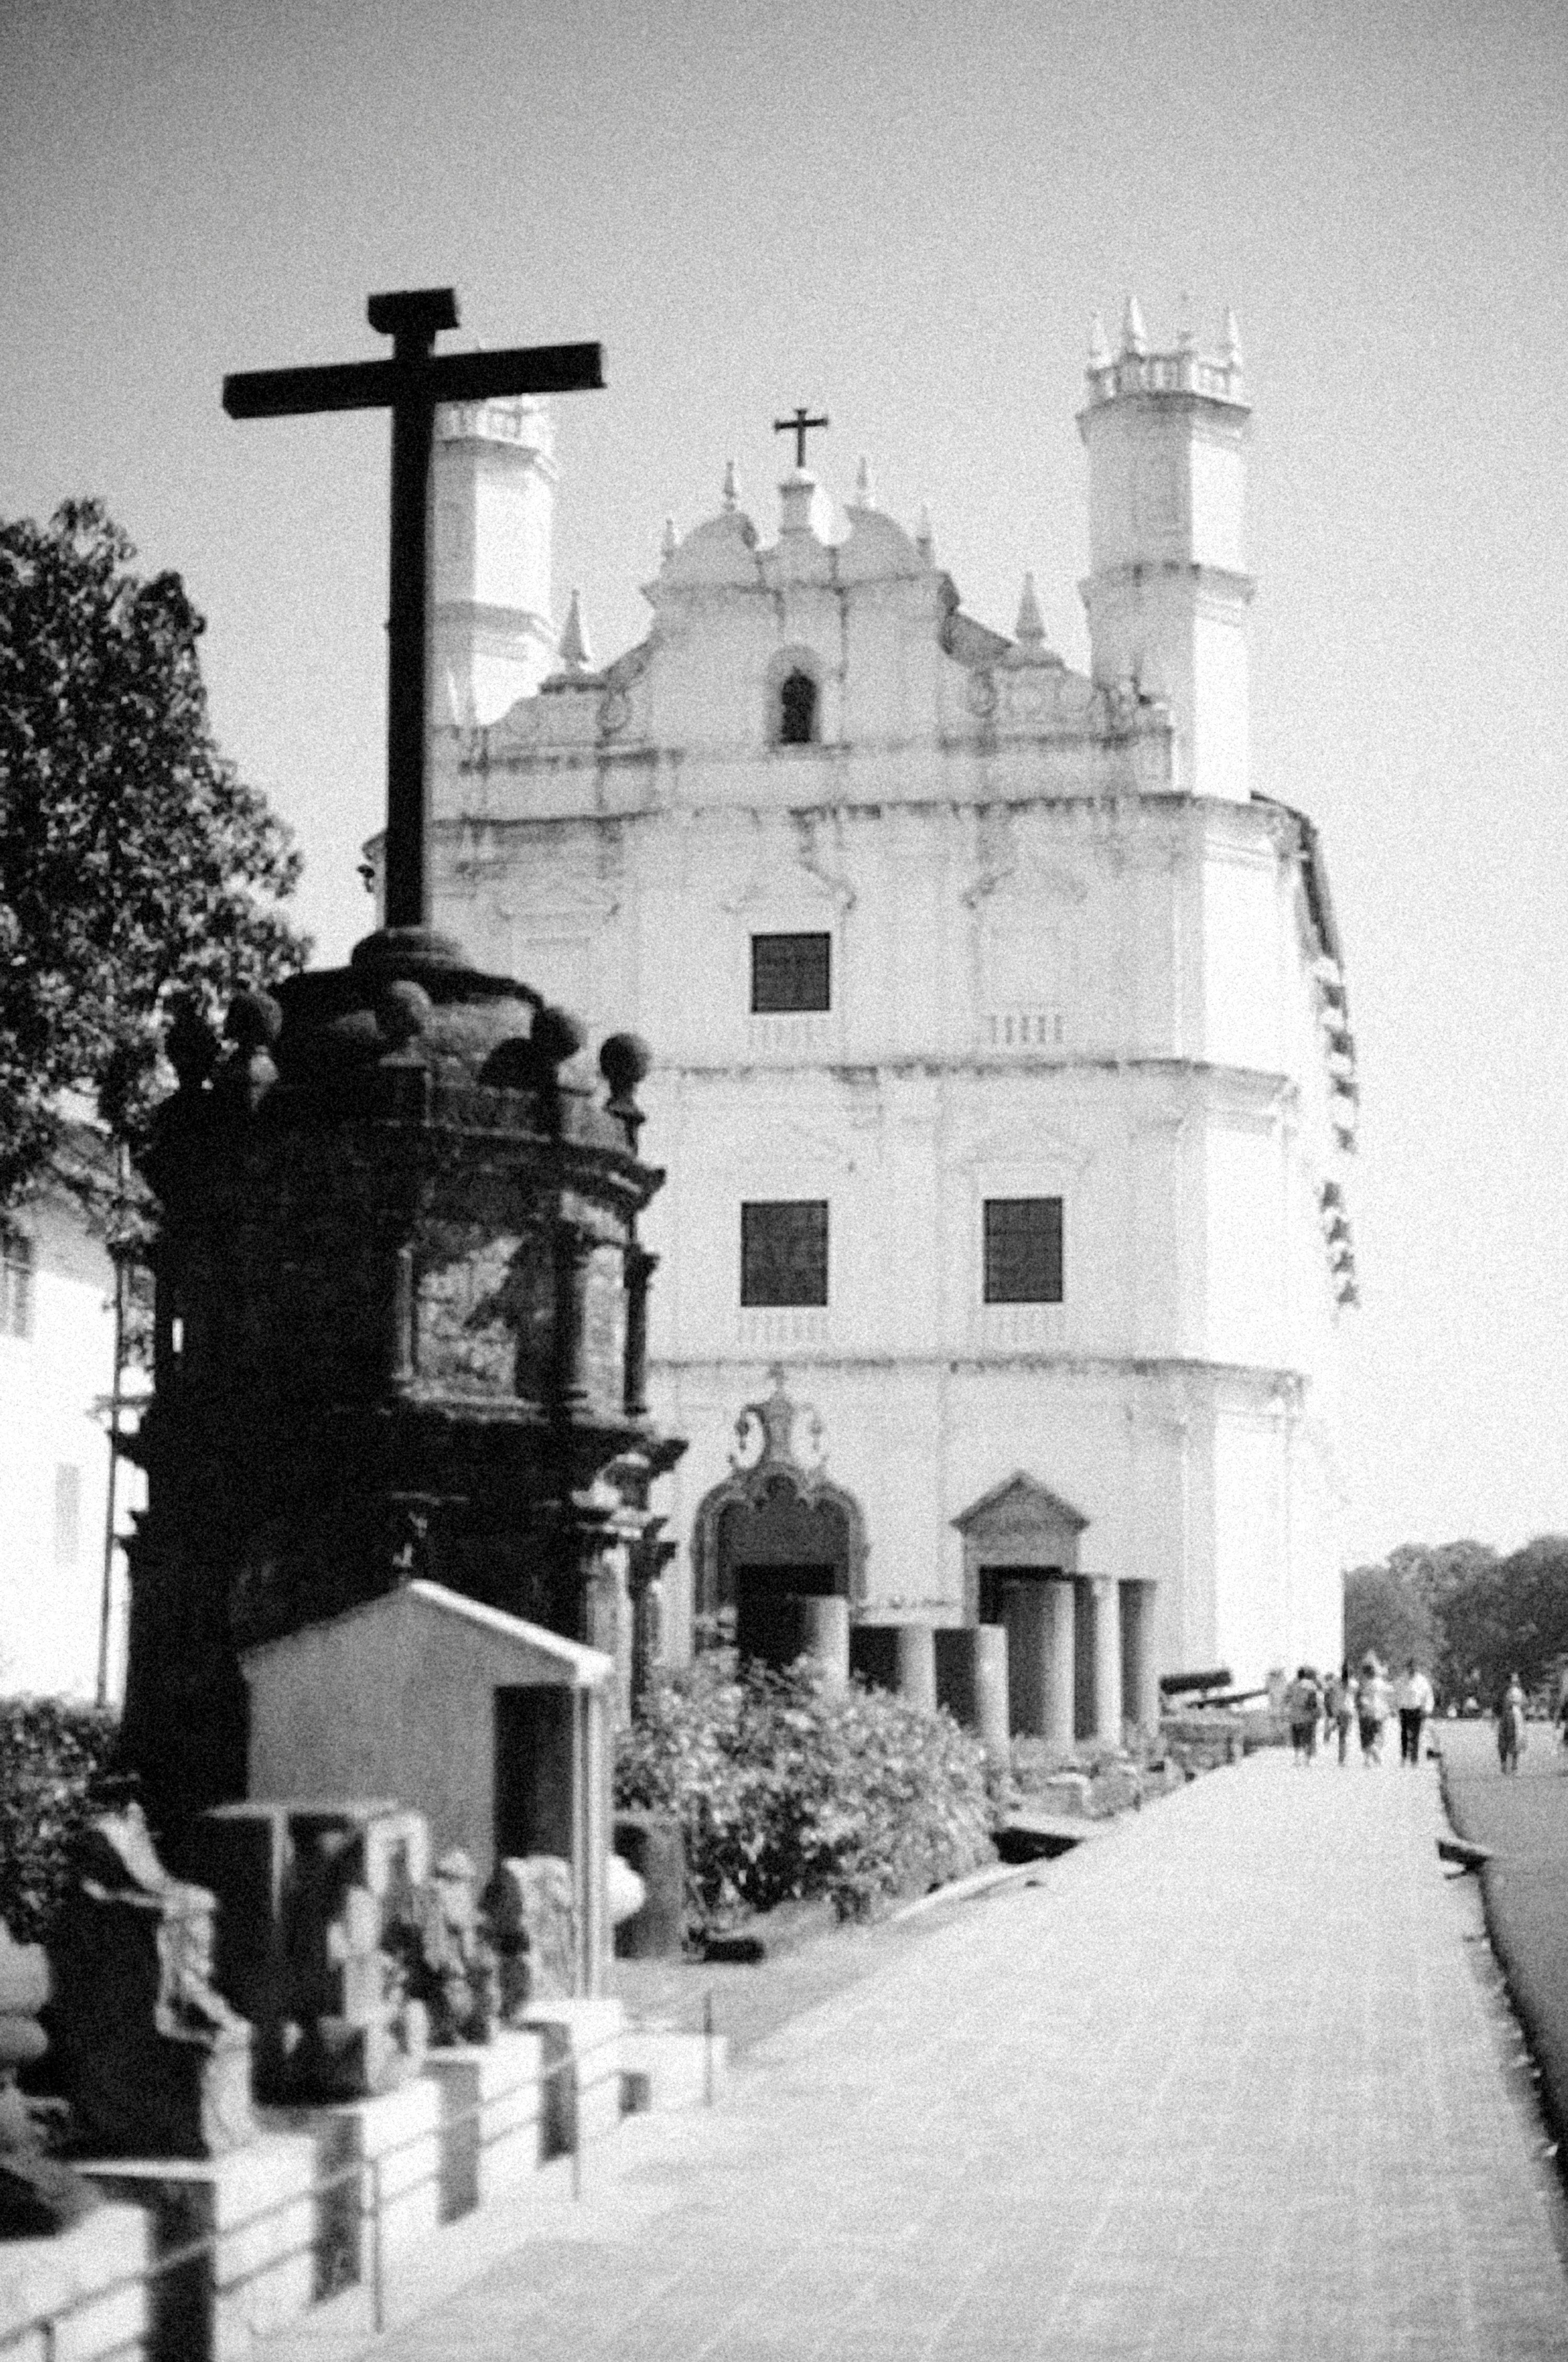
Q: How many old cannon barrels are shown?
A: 2